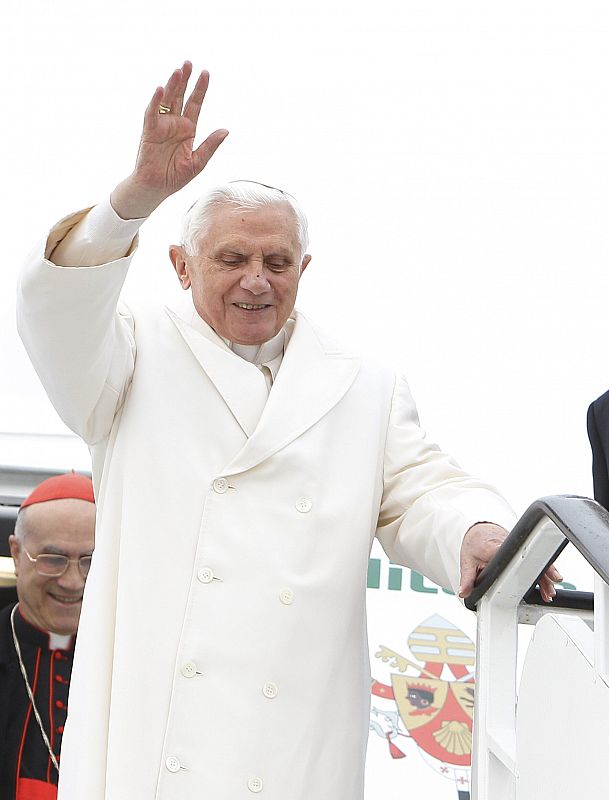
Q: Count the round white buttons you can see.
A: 8